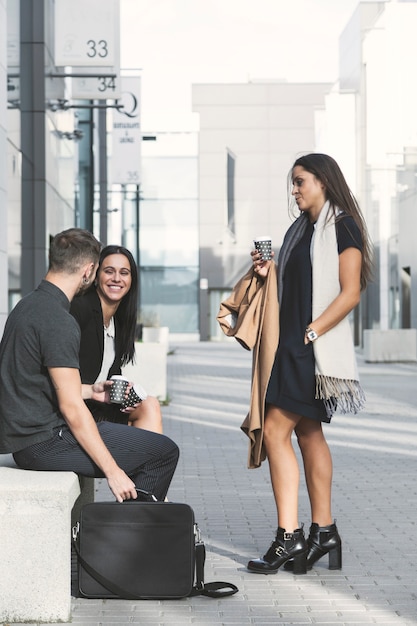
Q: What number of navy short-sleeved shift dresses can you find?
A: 1